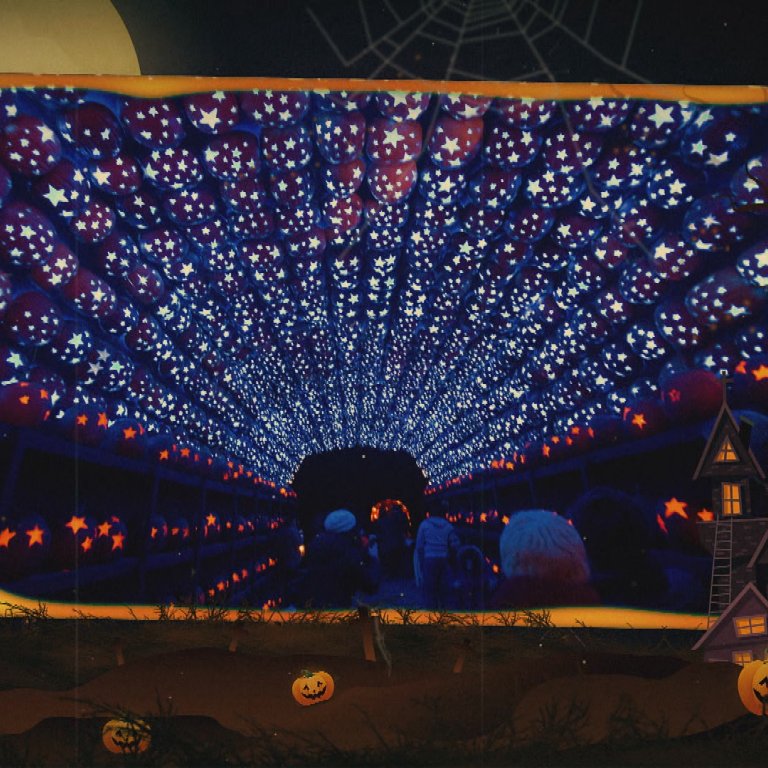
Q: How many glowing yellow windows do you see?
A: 4